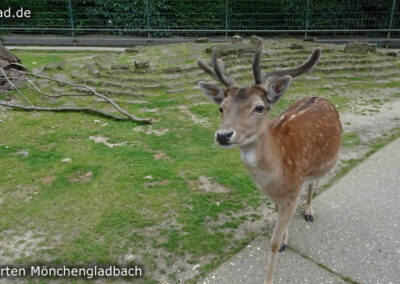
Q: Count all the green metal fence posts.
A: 5